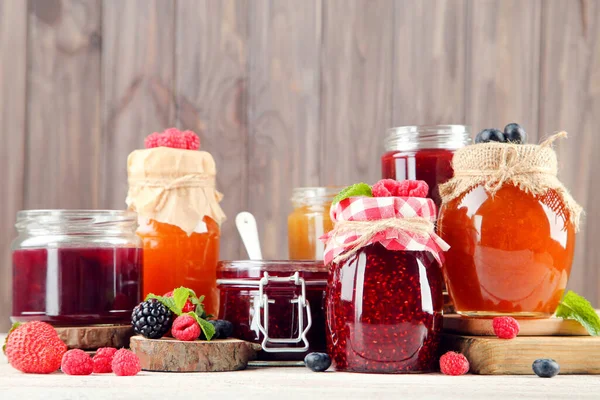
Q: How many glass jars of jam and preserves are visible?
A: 7